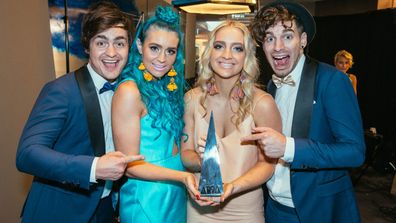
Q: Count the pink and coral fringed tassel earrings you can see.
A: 2